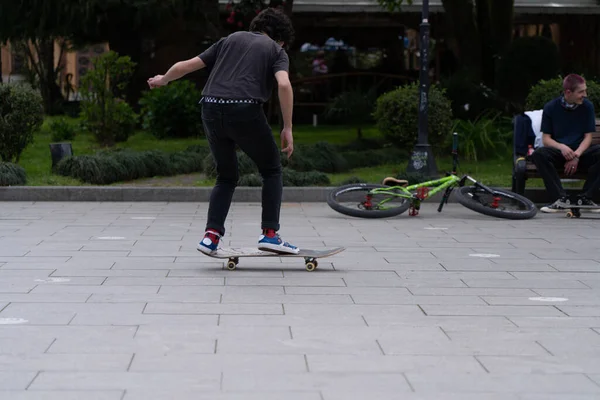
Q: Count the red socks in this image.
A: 2